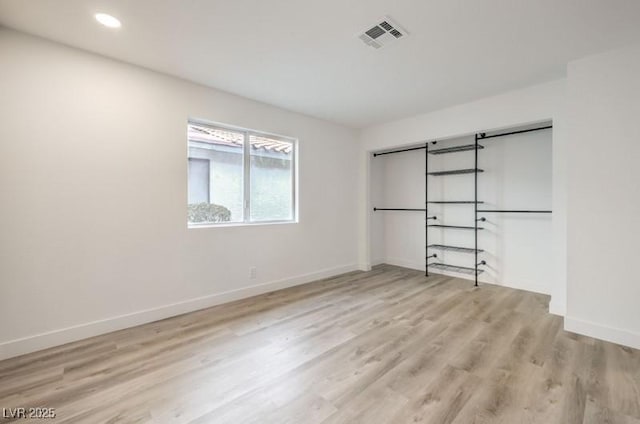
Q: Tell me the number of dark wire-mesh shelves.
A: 6